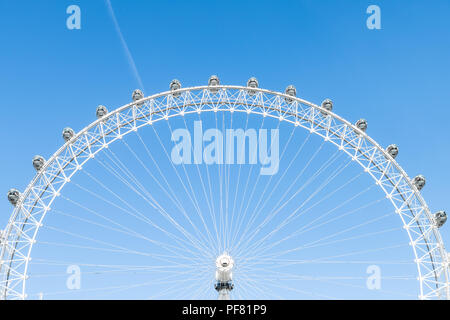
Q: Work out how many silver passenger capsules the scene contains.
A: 14